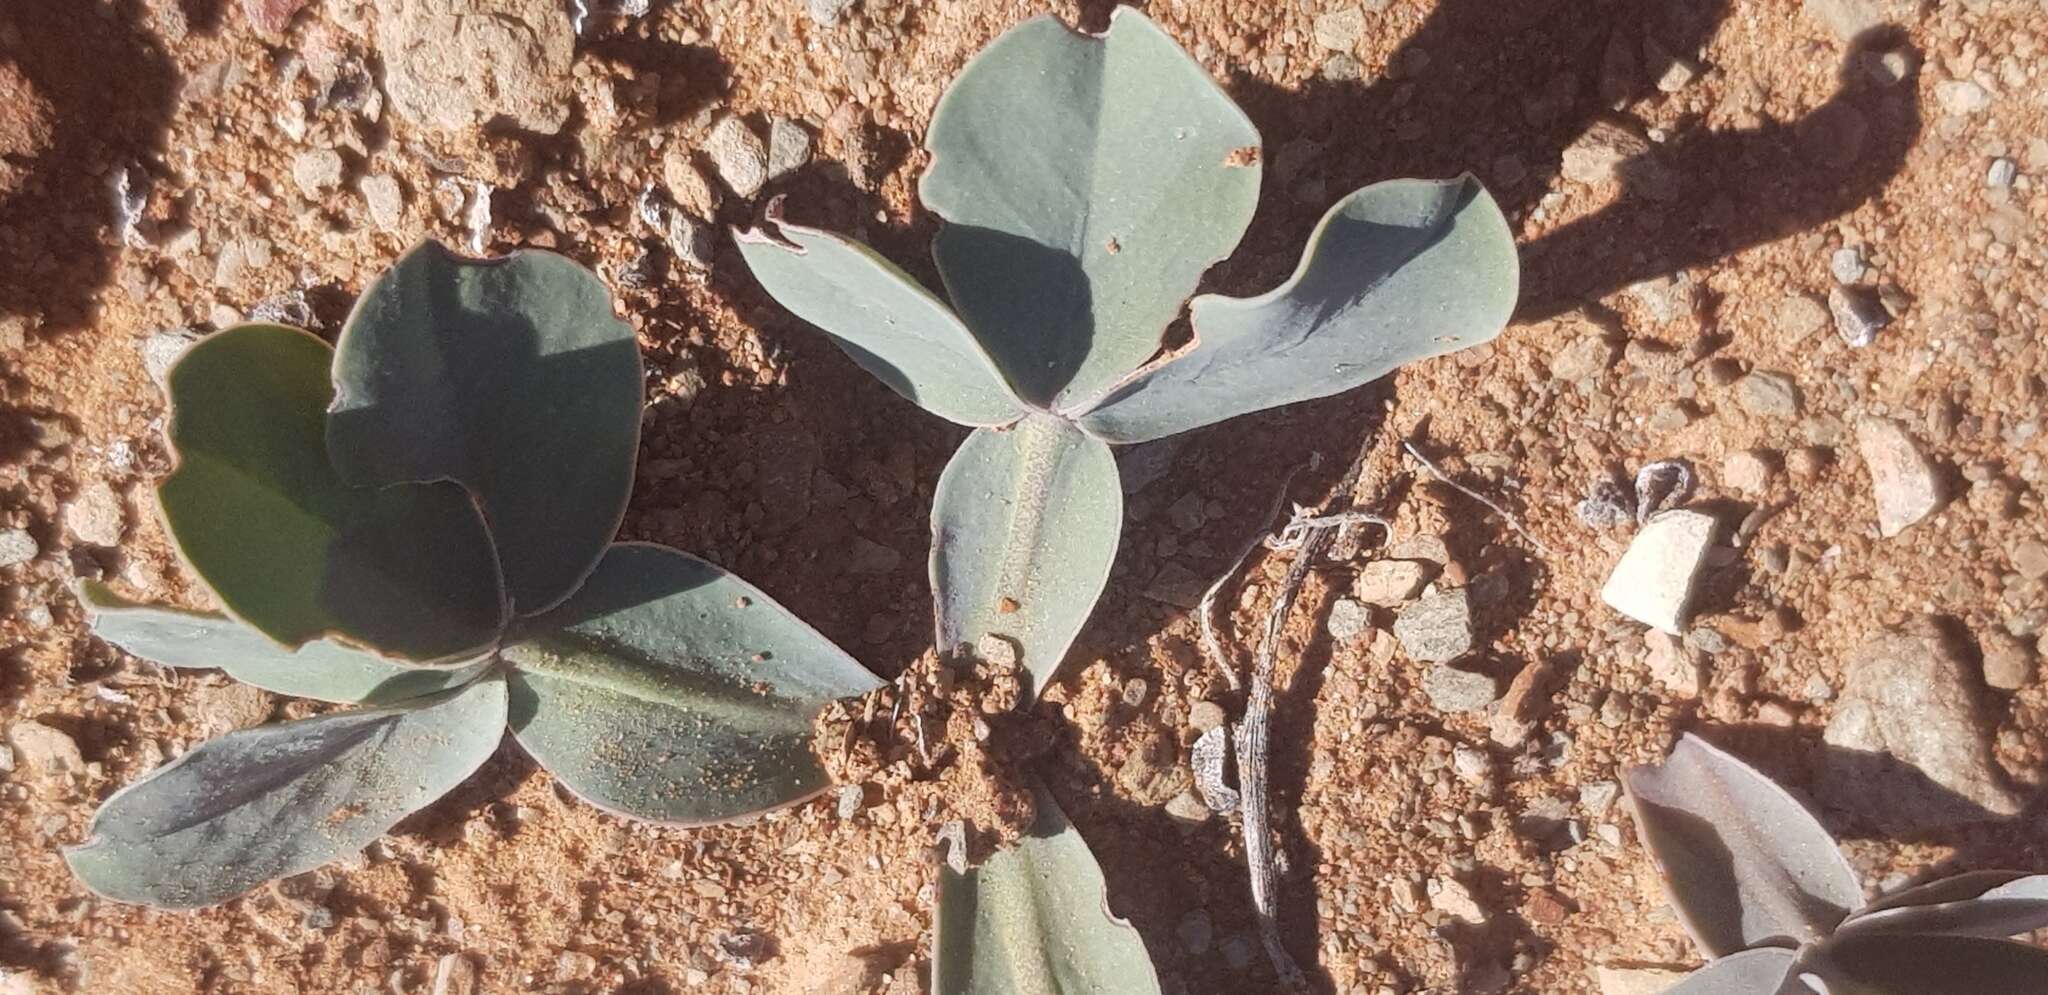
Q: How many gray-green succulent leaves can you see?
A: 14